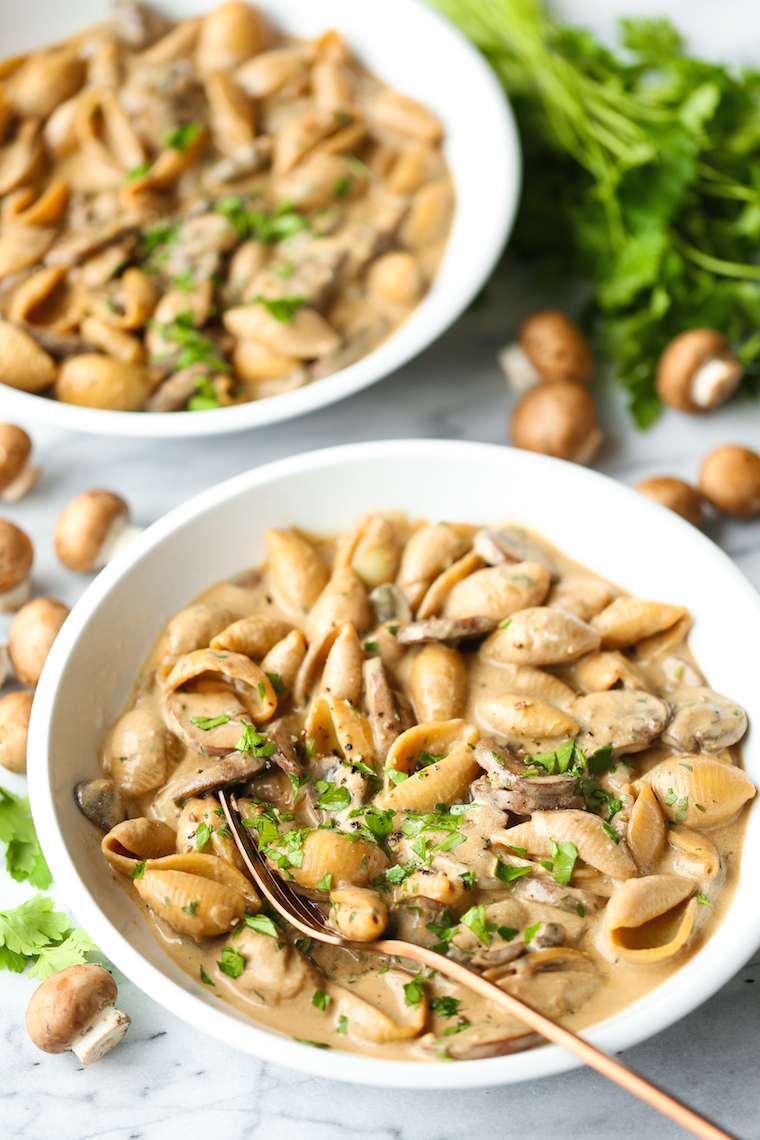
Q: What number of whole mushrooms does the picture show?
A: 11